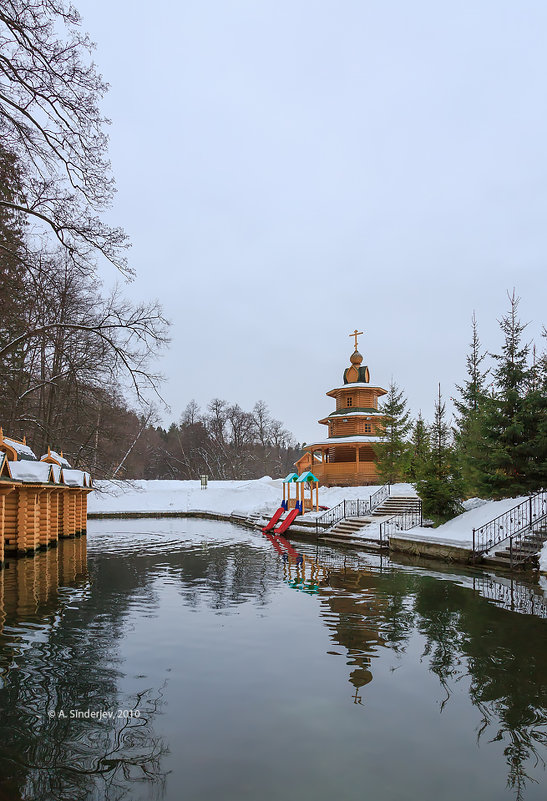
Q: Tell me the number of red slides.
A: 2